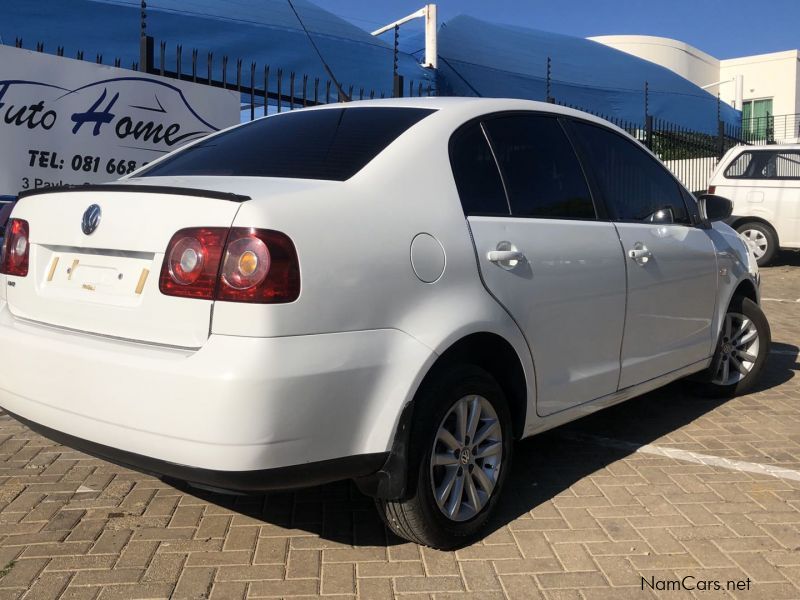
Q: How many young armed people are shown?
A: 0